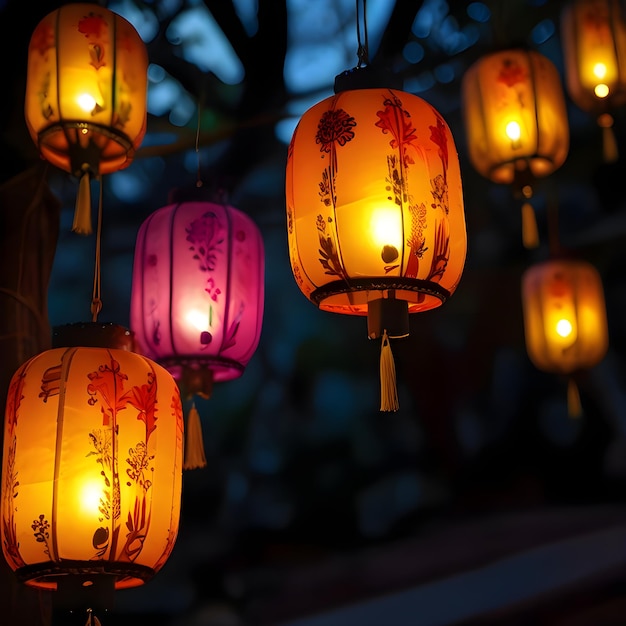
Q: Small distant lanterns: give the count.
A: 3